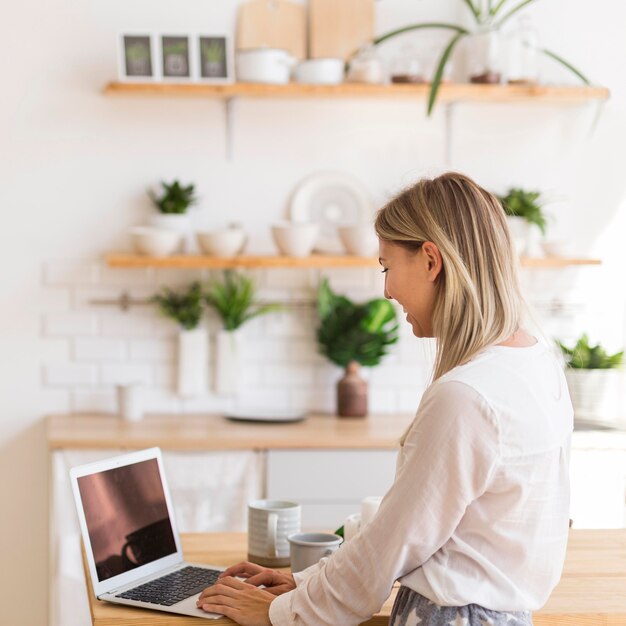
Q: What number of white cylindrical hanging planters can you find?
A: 2